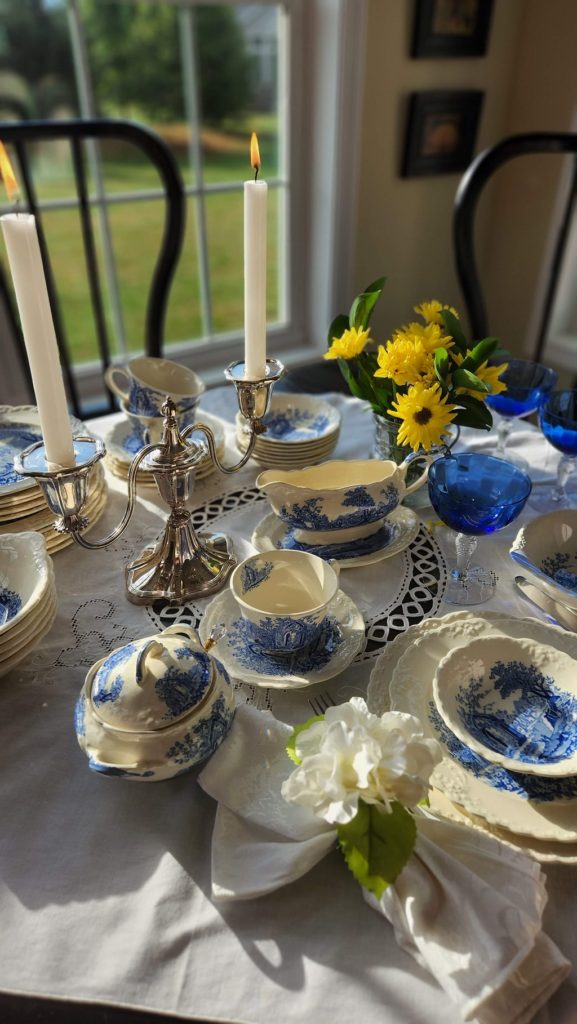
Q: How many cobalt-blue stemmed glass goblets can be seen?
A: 3